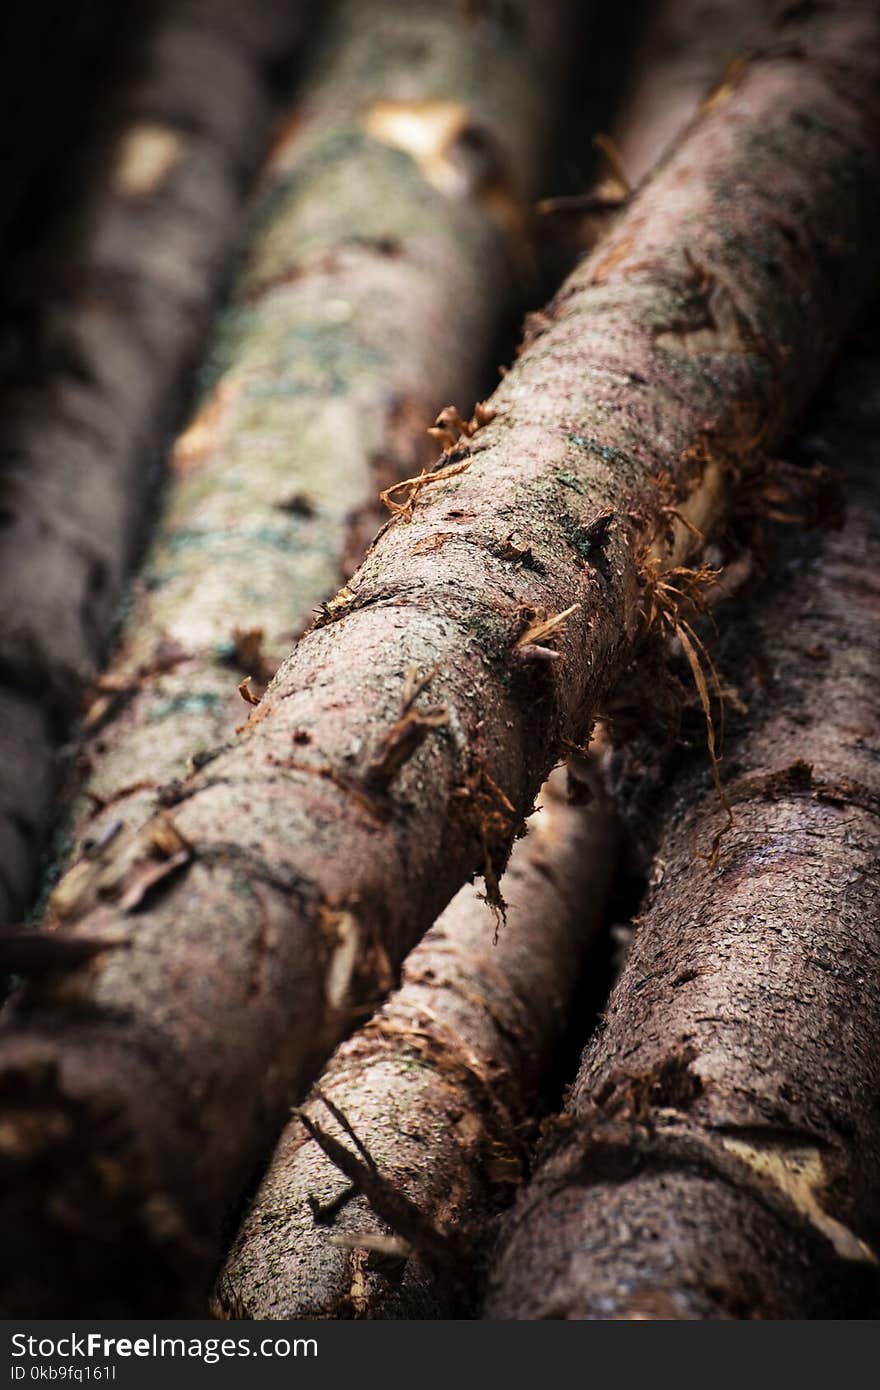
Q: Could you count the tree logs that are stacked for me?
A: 5